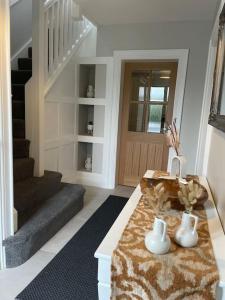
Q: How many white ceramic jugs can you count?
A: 2